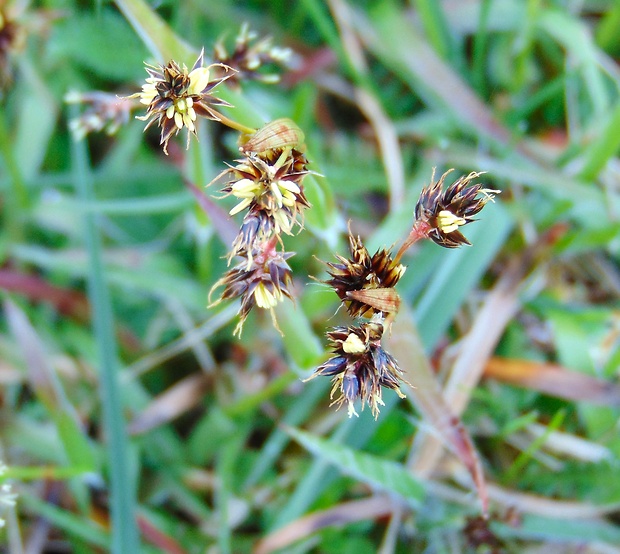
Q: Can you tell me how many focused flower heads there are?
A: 6